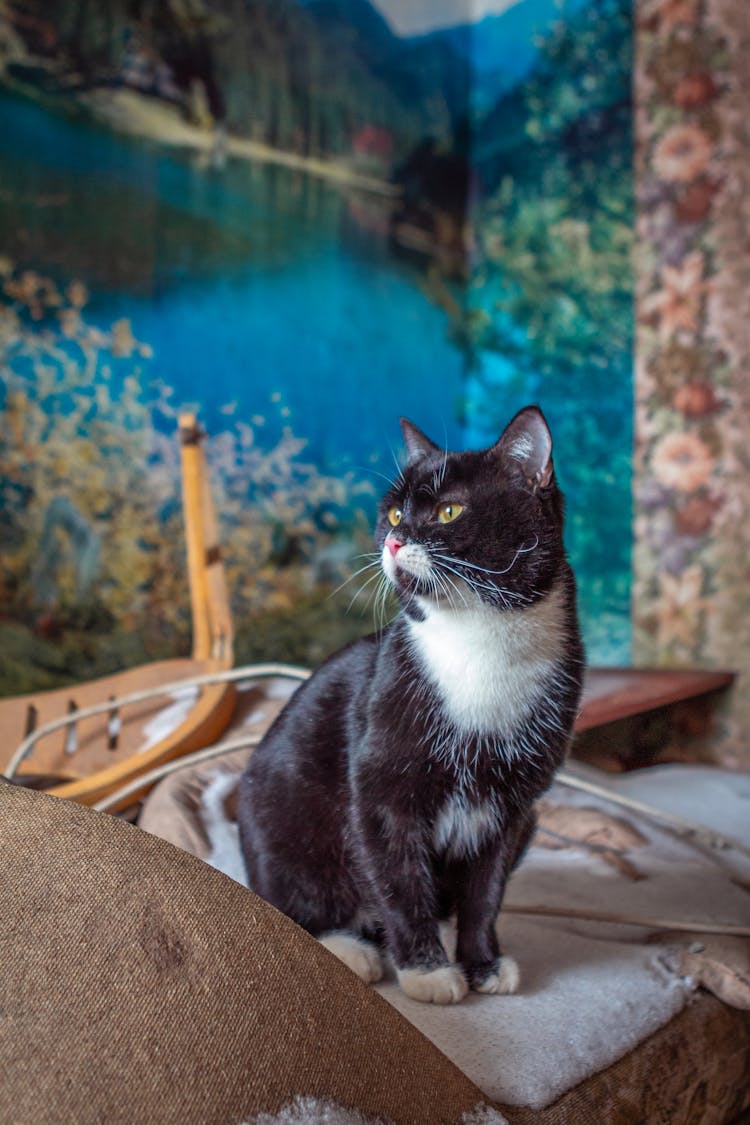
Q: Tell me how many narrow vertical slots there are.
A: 3